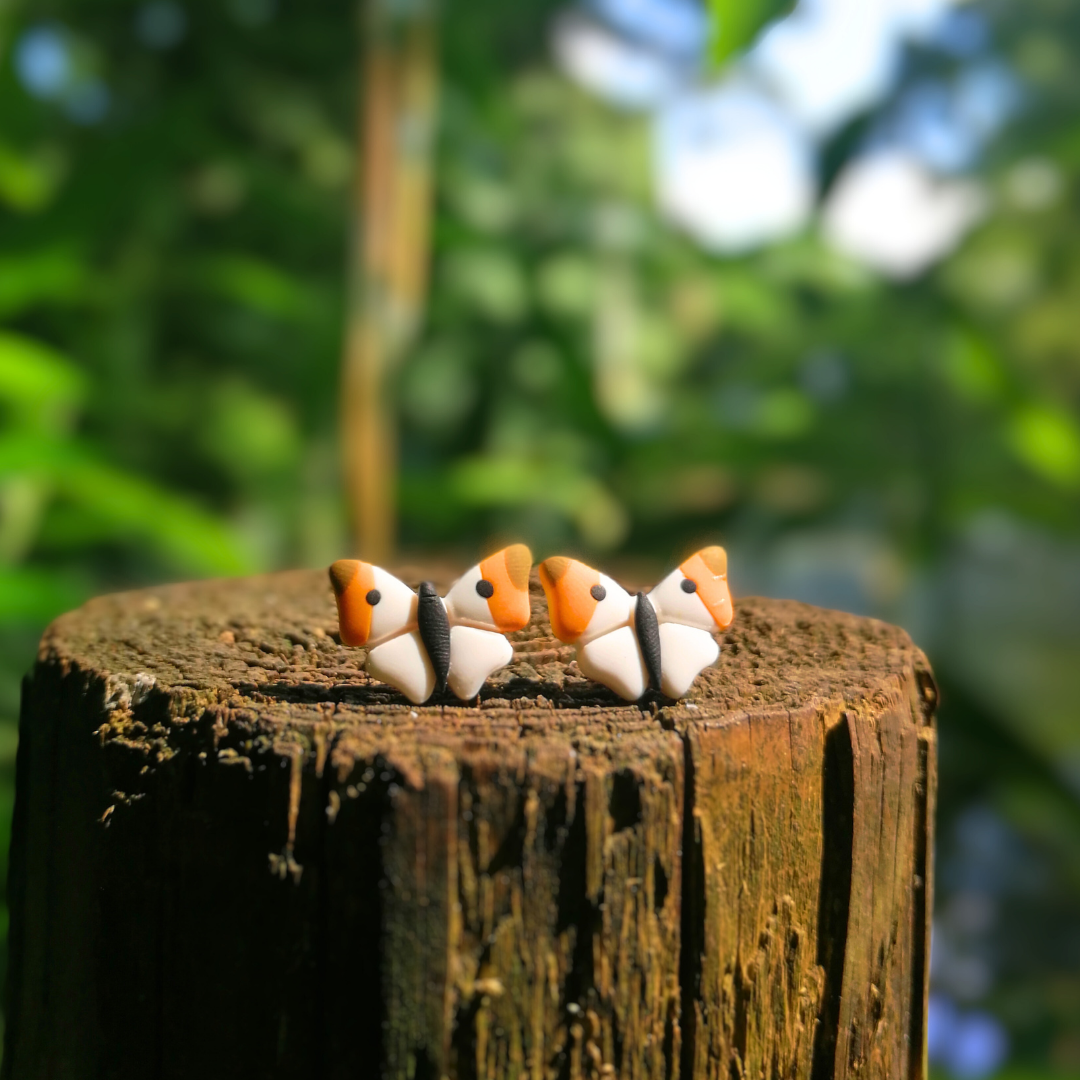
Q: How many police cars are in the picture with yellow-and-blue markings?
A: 0